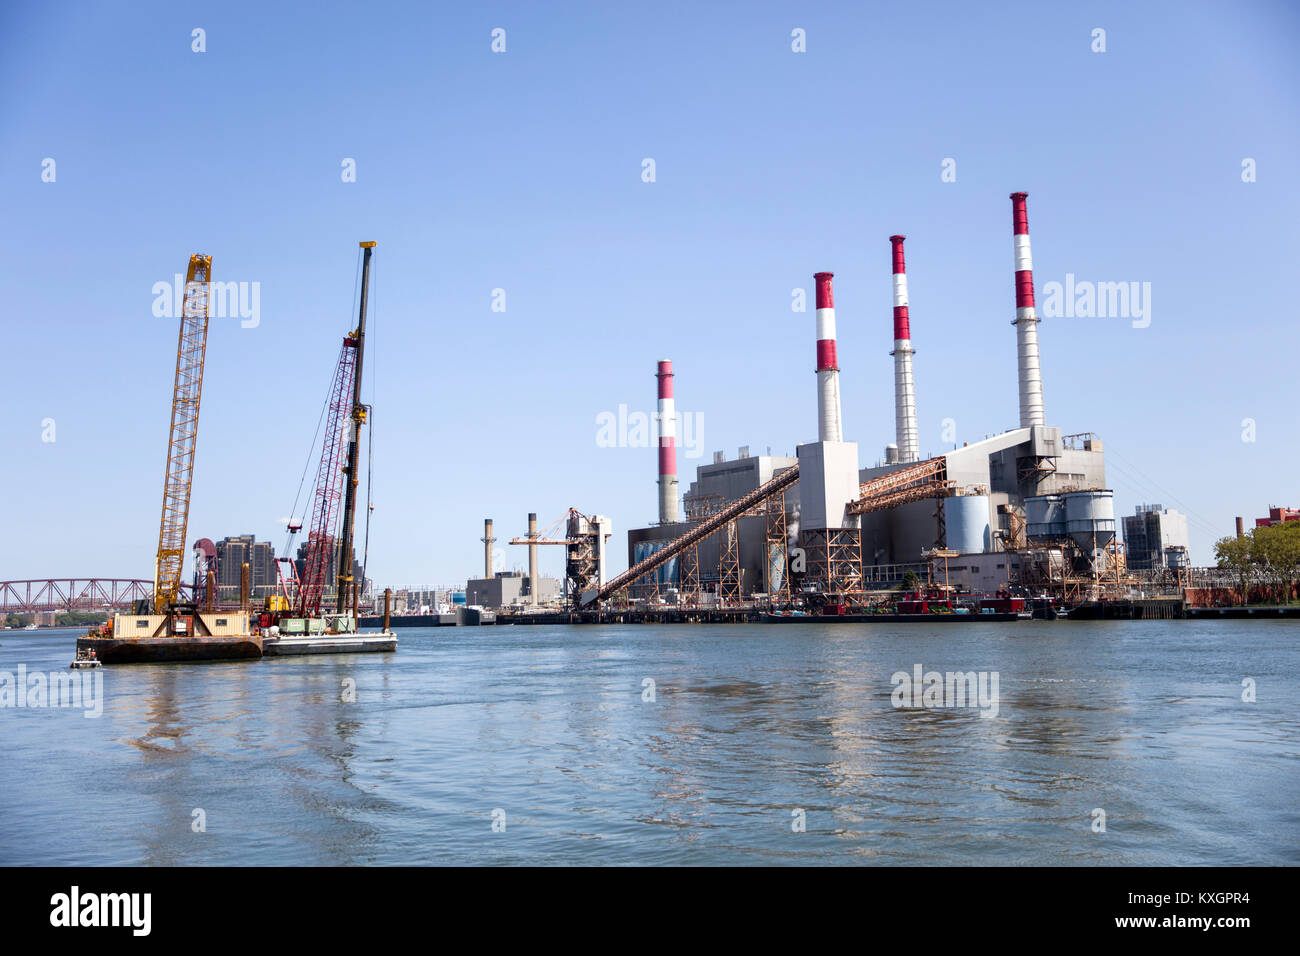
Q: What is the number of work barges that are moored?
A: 2